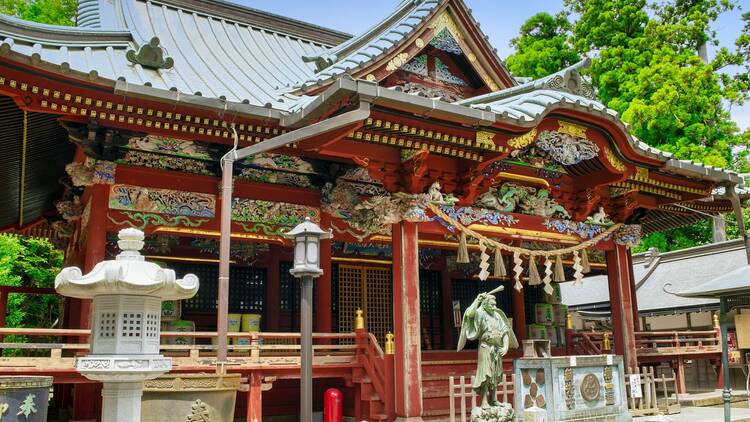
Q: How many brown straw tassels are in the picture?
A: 5